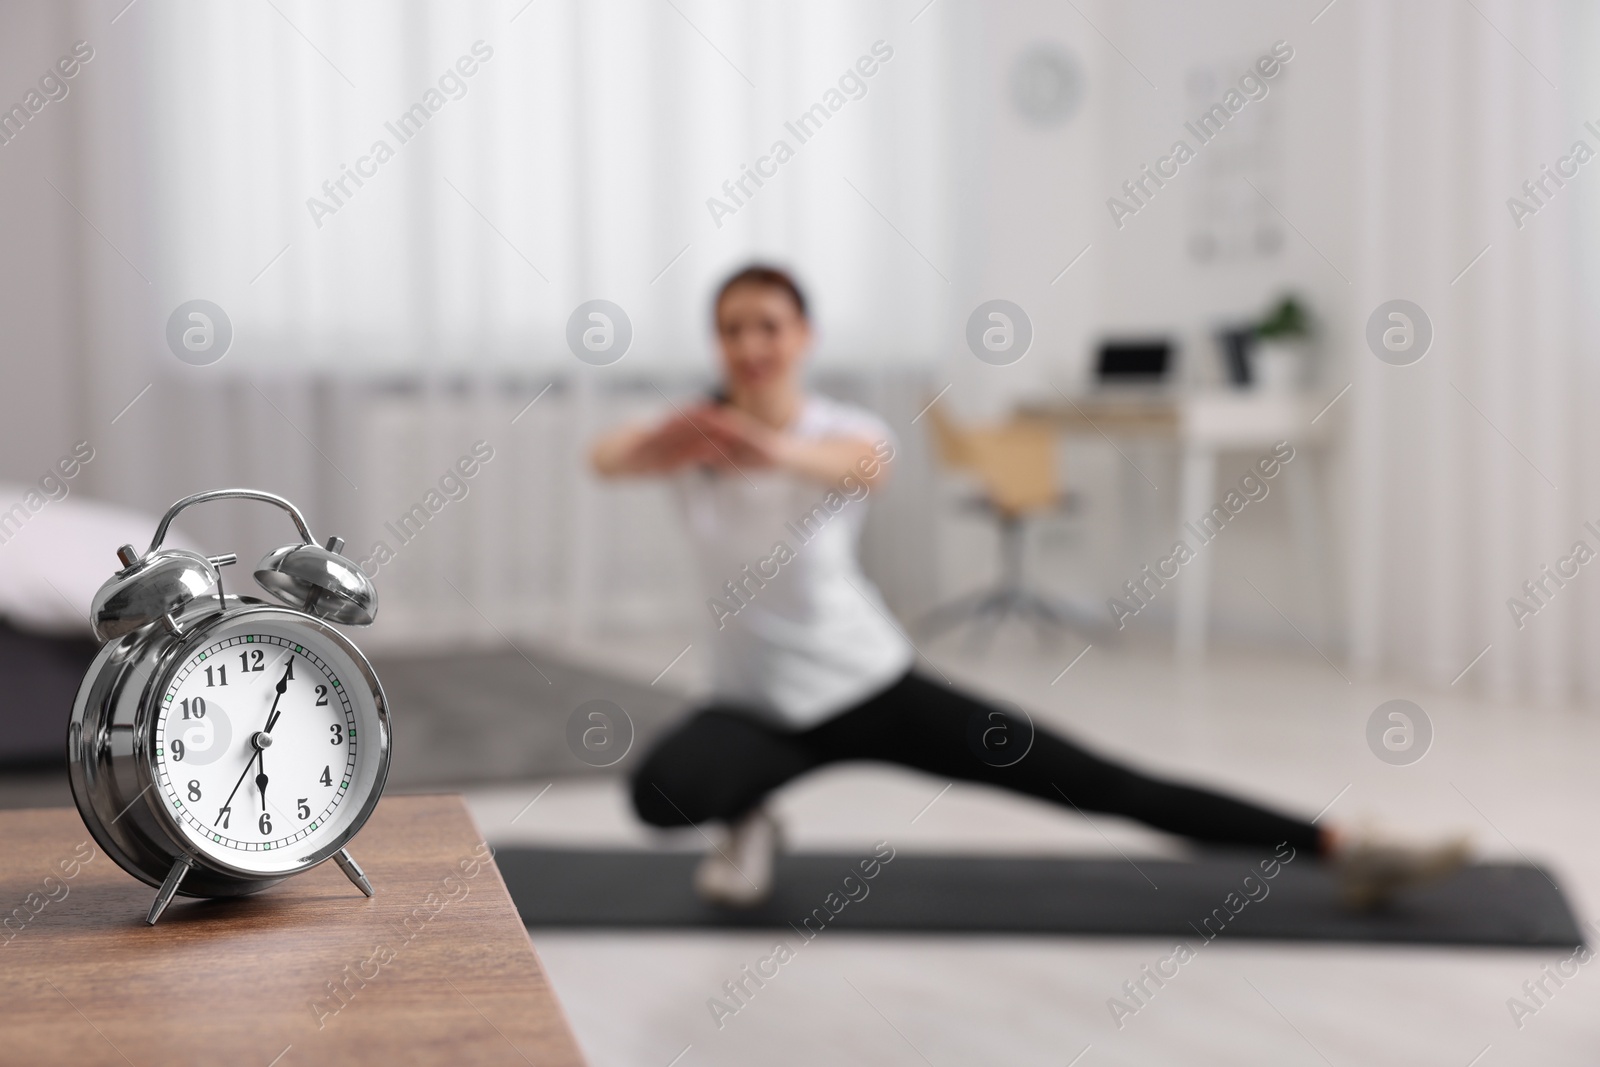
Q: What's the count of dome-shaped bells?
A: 2